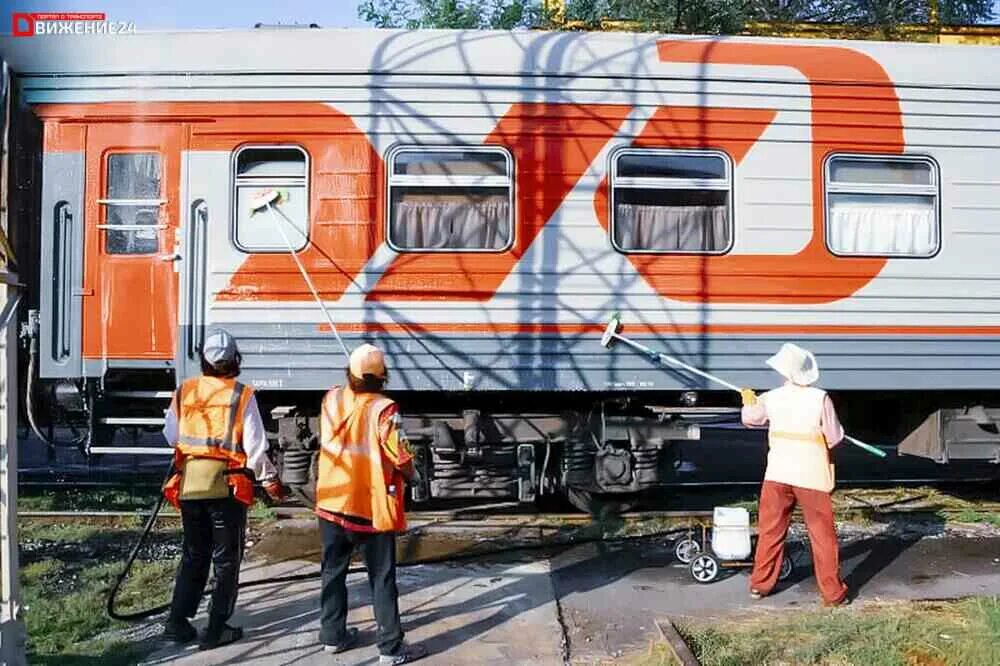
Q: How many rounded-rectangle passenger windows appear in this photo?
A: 4